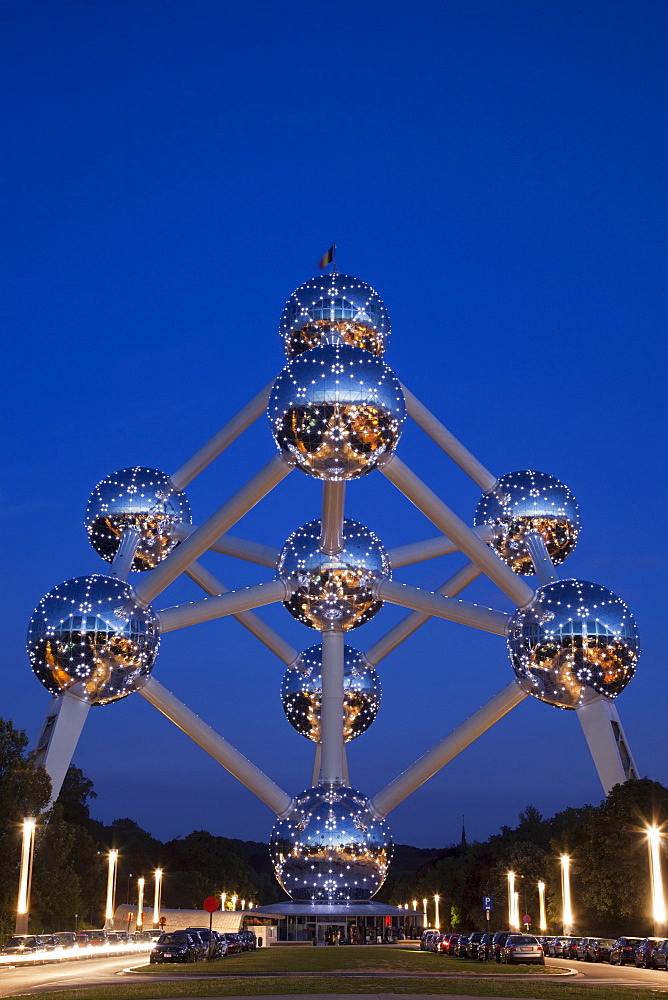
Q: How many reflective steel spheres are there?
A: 9